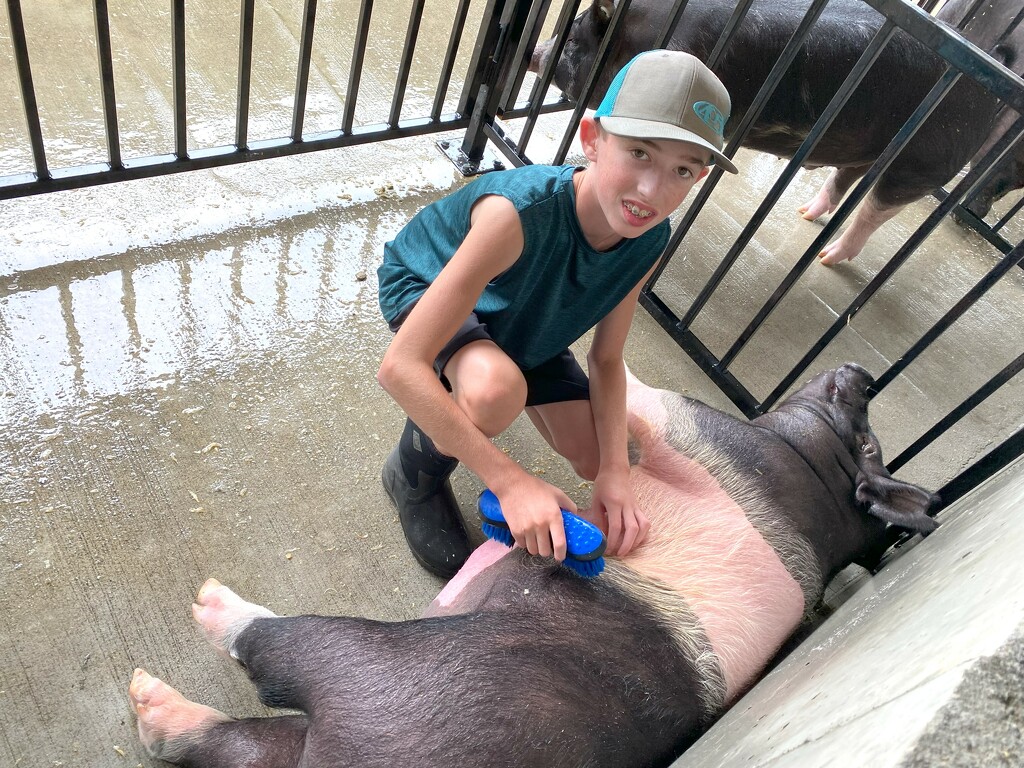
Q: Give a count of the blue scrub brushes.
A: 1